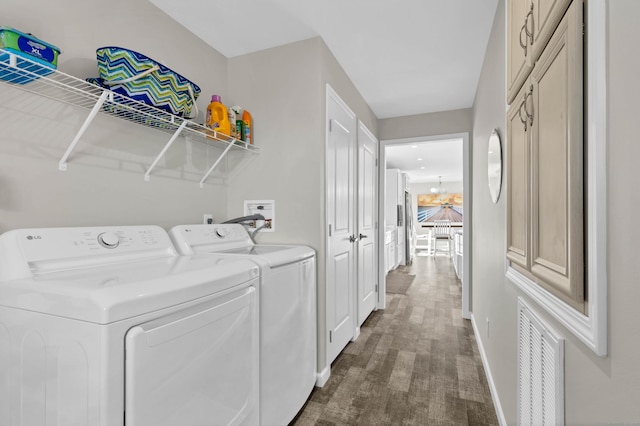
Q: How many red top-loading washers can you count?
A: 0